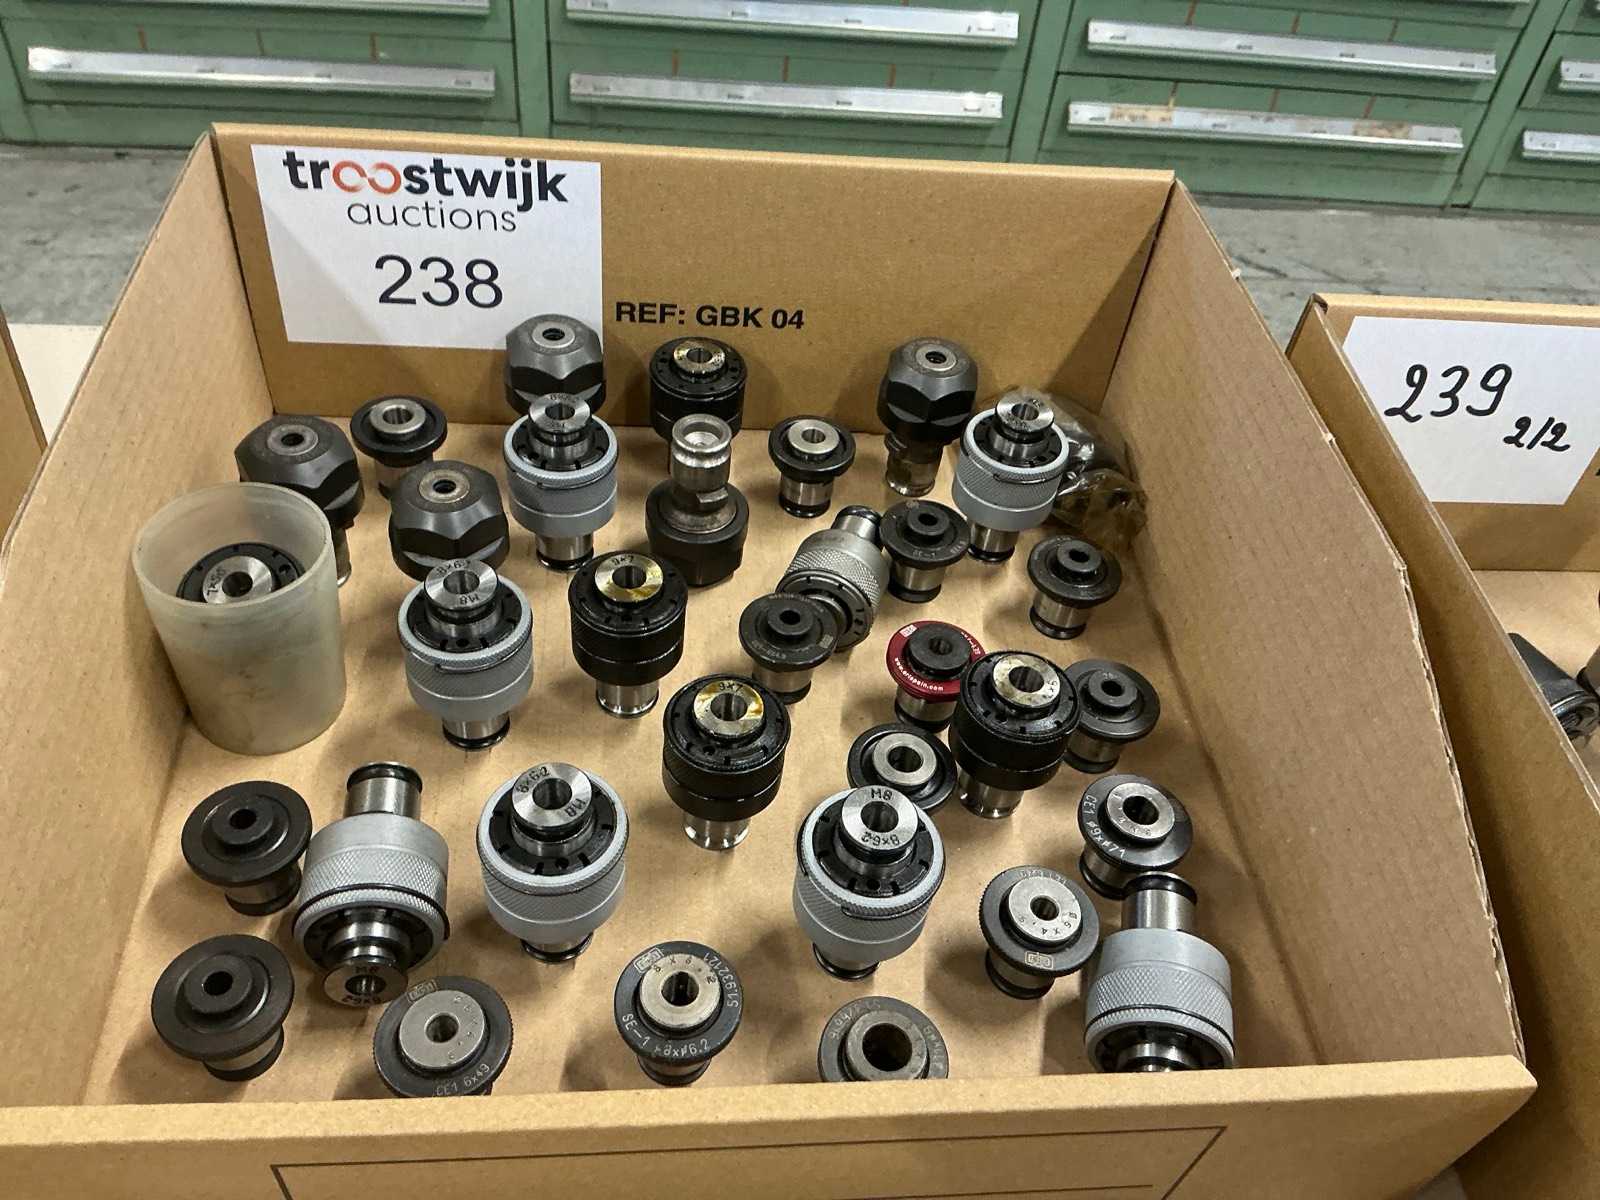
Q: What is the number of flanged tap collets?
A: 15